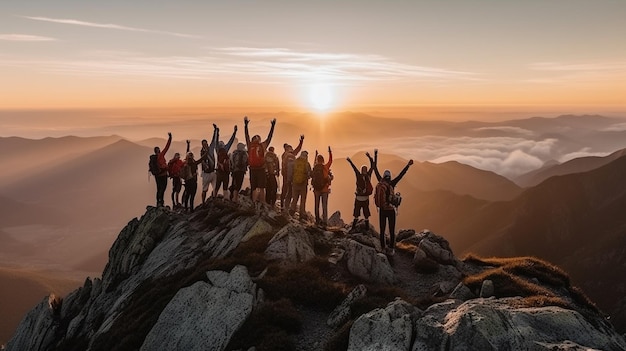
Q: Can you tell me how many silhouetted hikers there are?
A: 13